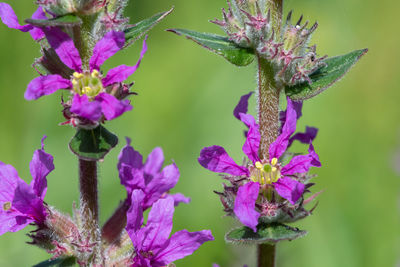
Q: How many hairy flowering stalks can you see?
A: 2